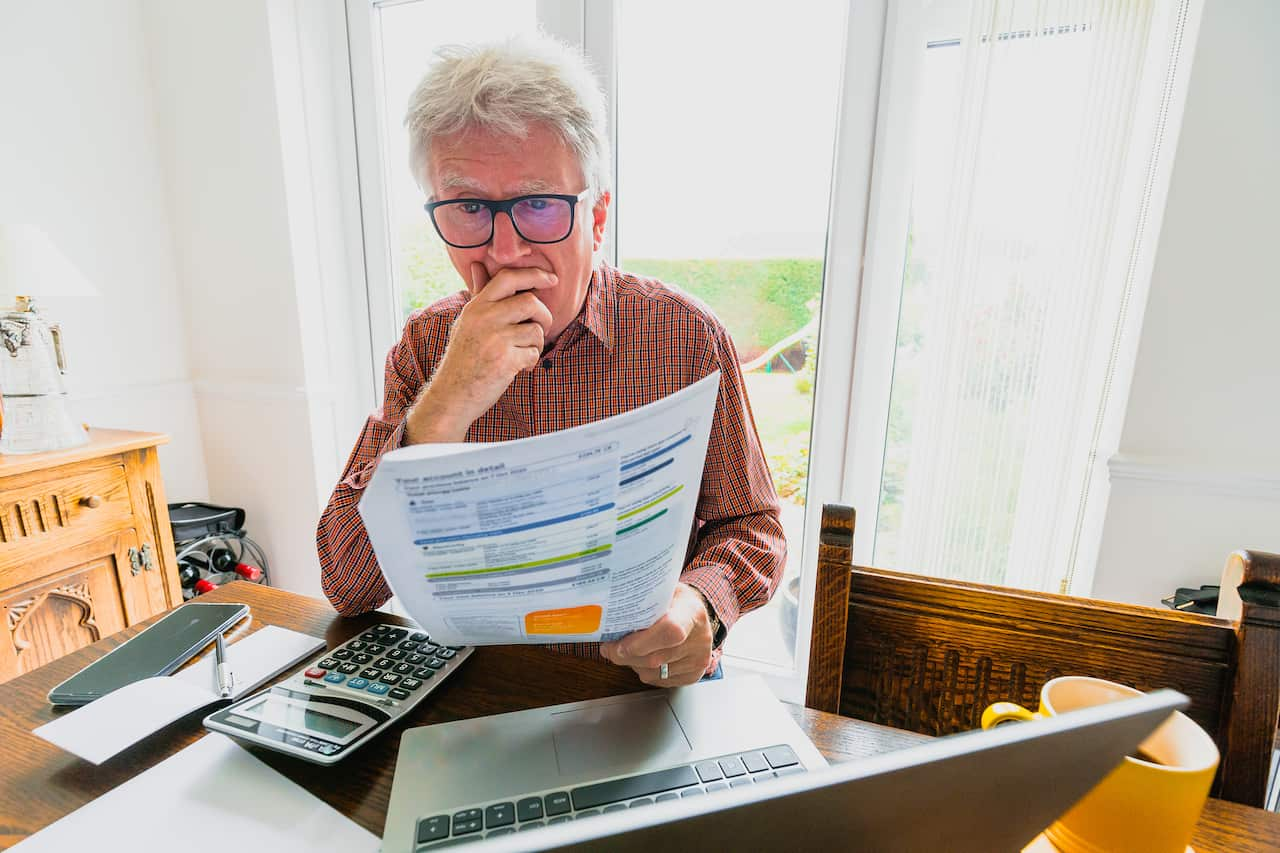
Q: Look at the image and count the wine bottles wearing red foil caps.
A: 2